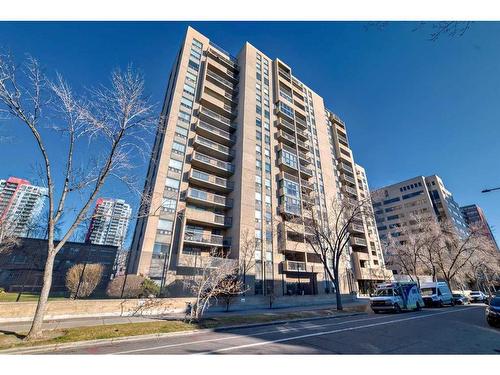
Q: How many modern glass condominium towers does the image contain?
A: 2